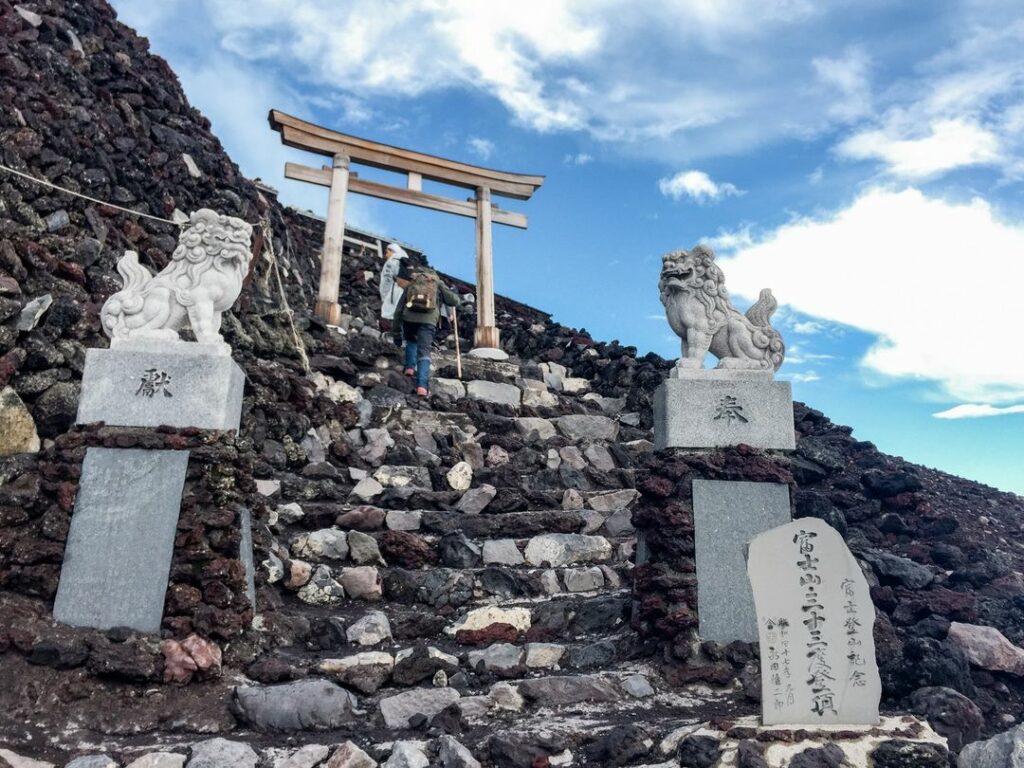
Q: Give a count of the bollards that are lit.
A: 0